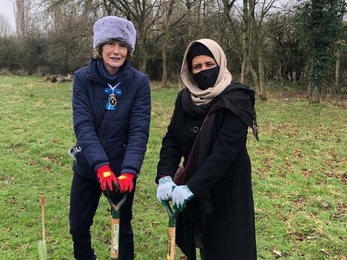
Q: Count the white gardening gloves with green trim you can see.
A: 2